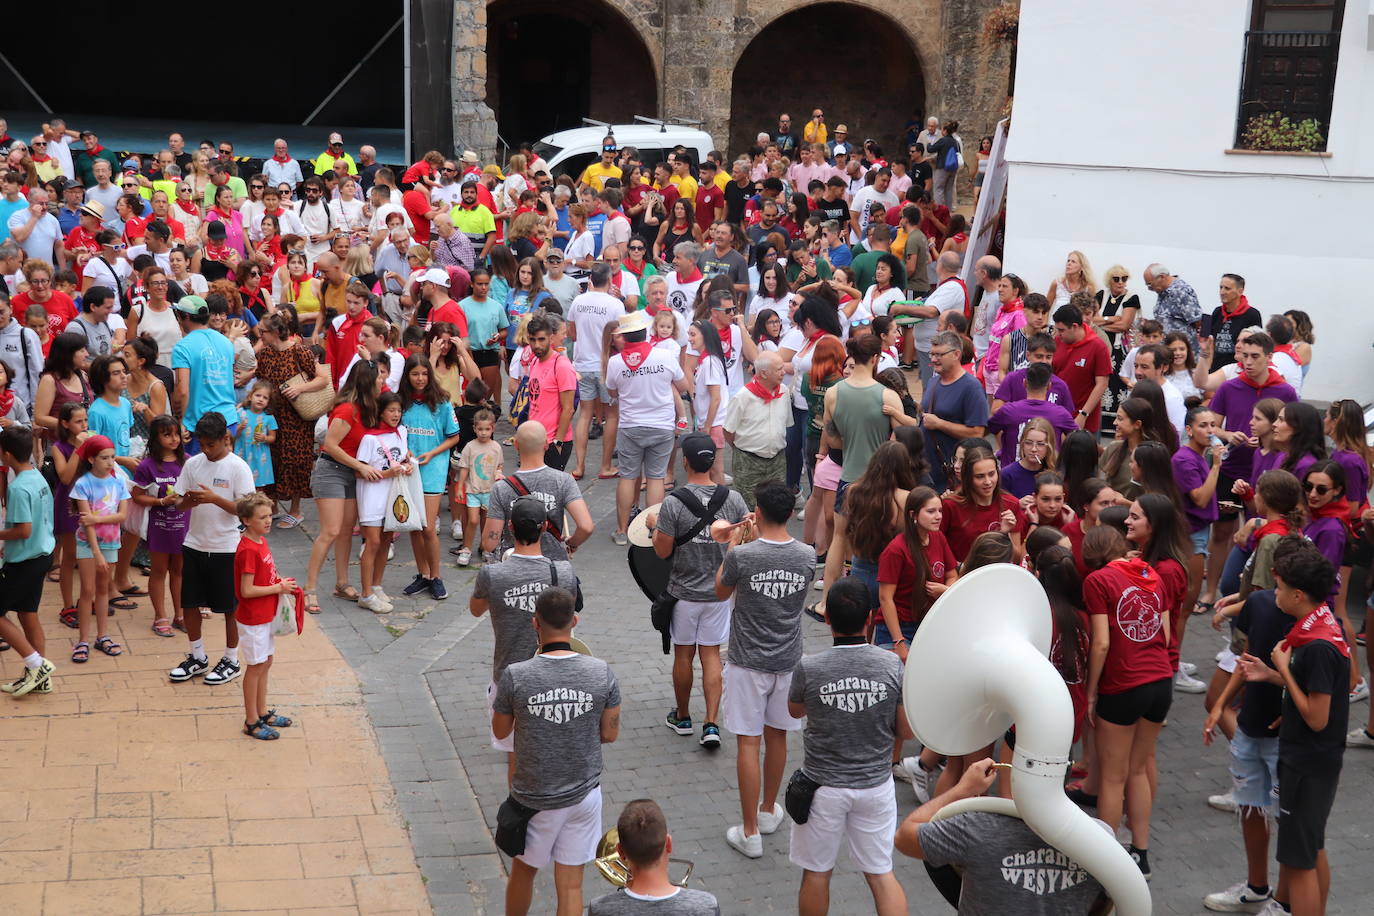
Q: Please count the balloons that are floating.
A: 0